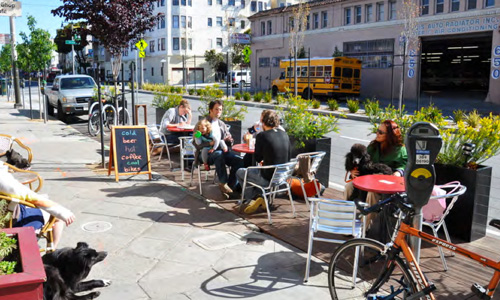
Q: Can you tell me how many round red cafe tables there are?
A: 3